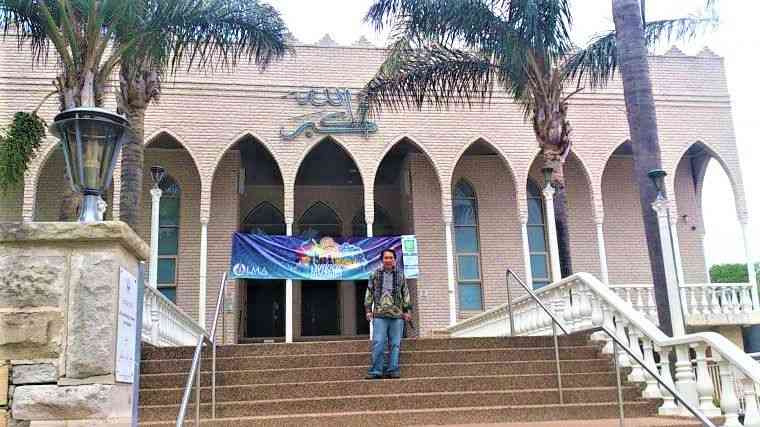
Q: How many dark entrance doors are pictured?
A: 3